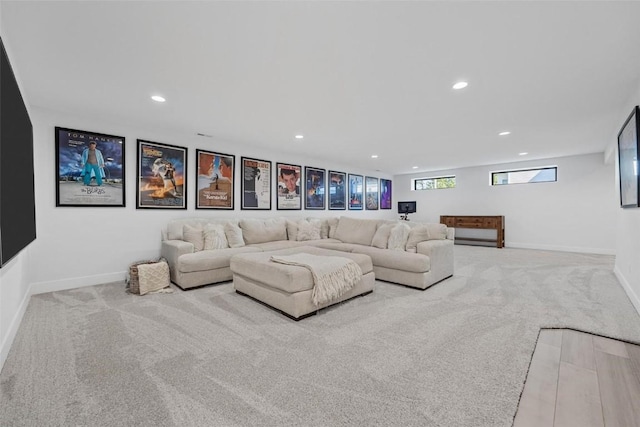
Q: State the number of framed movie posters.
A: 10